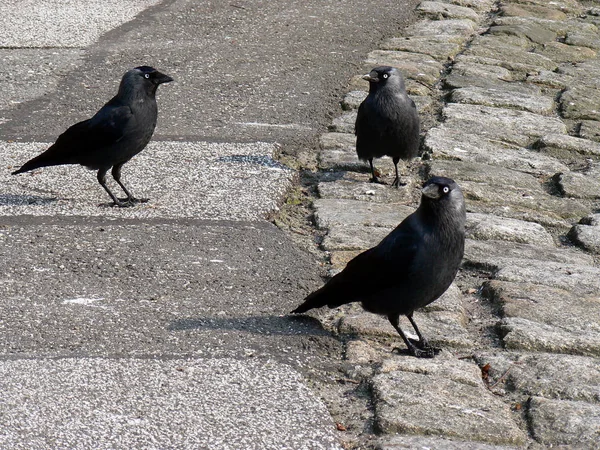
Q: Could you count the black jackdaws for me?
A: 3